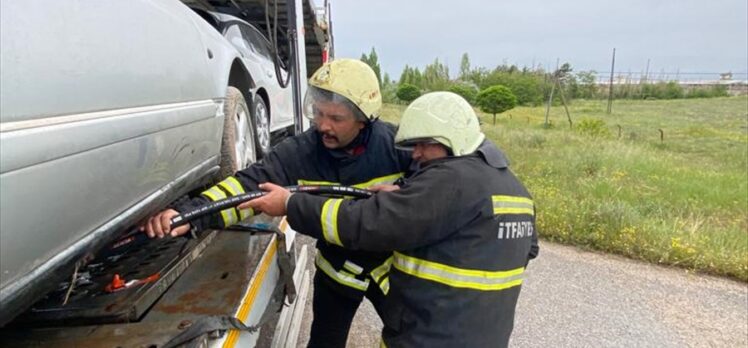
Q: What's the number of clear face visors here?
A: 1